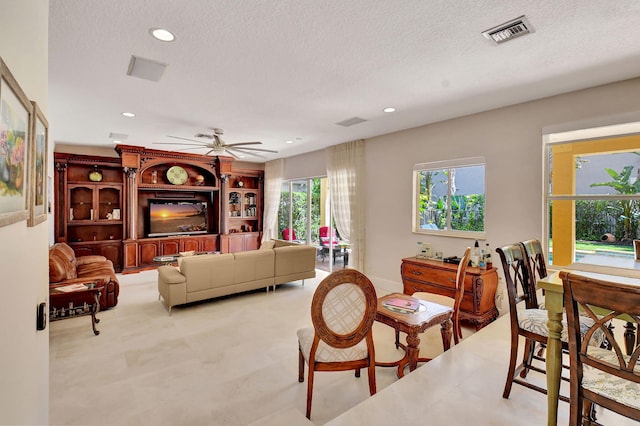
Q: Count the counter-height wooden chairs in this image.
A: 3